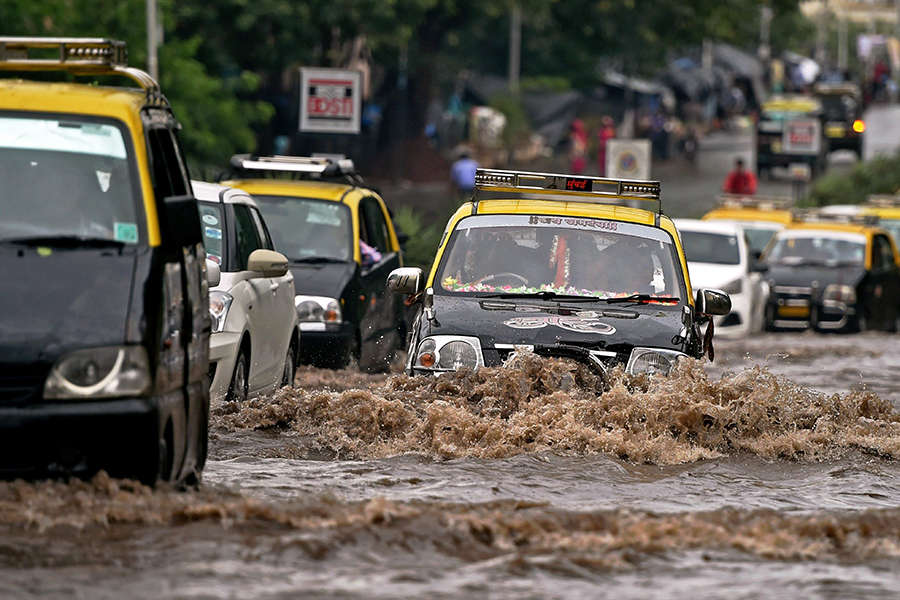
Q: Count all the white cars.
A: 2